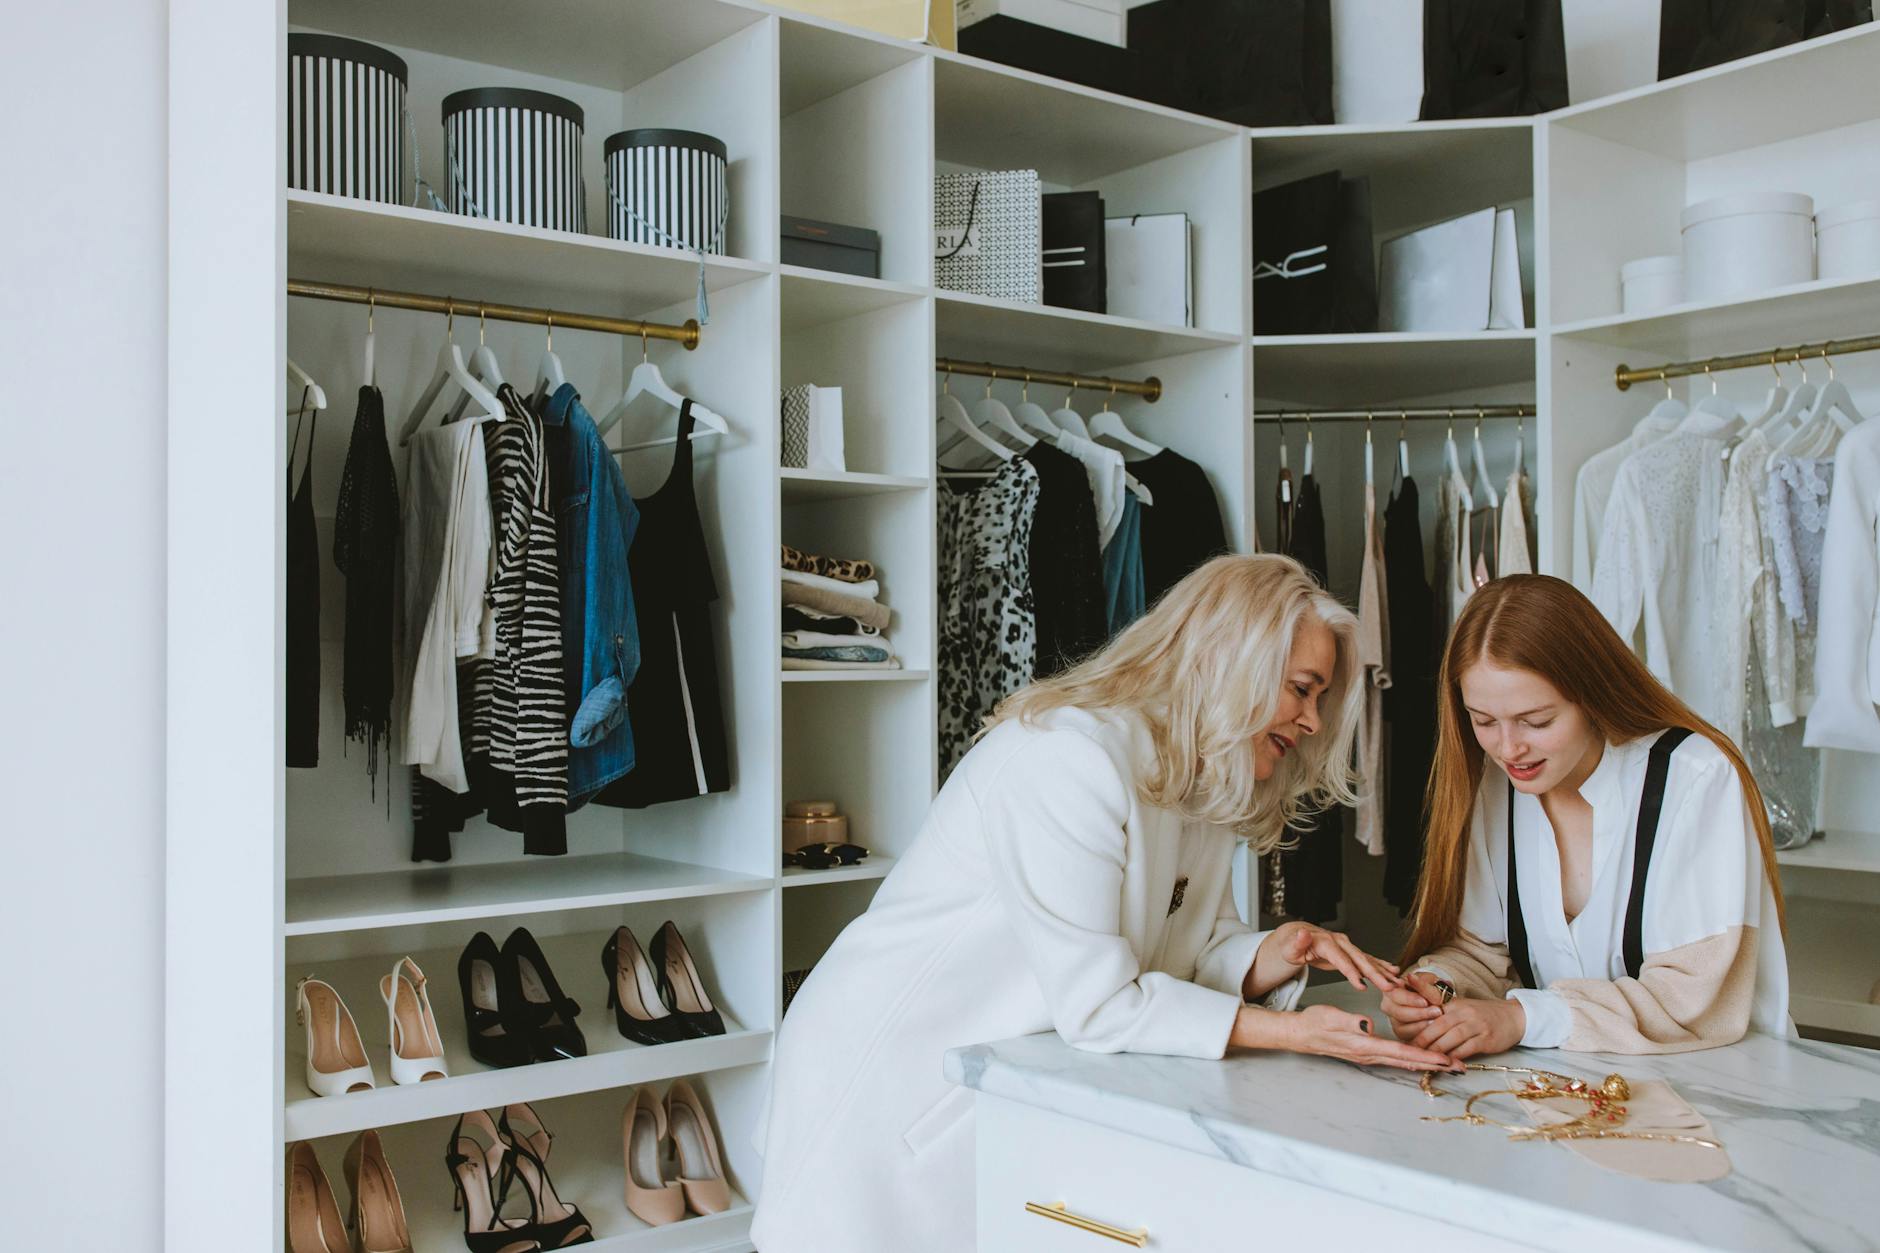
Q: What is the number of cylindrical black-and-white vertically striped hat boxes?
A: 3